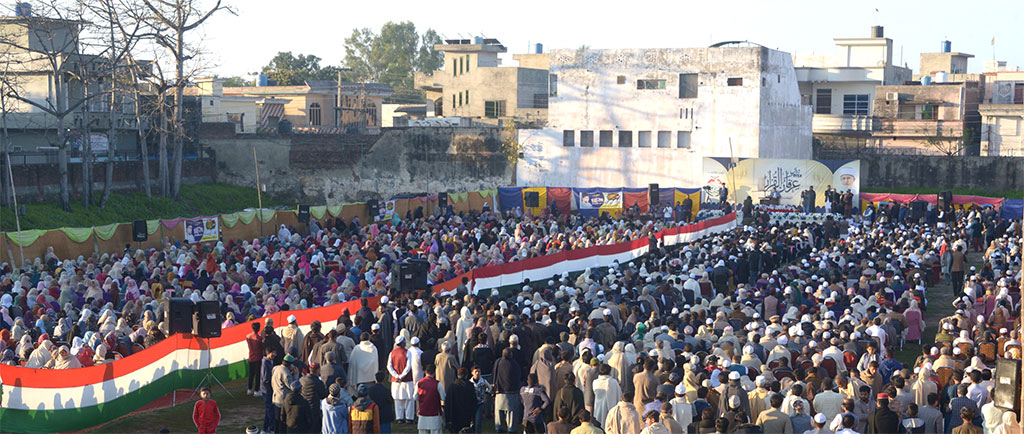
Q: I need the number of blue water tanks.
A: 6